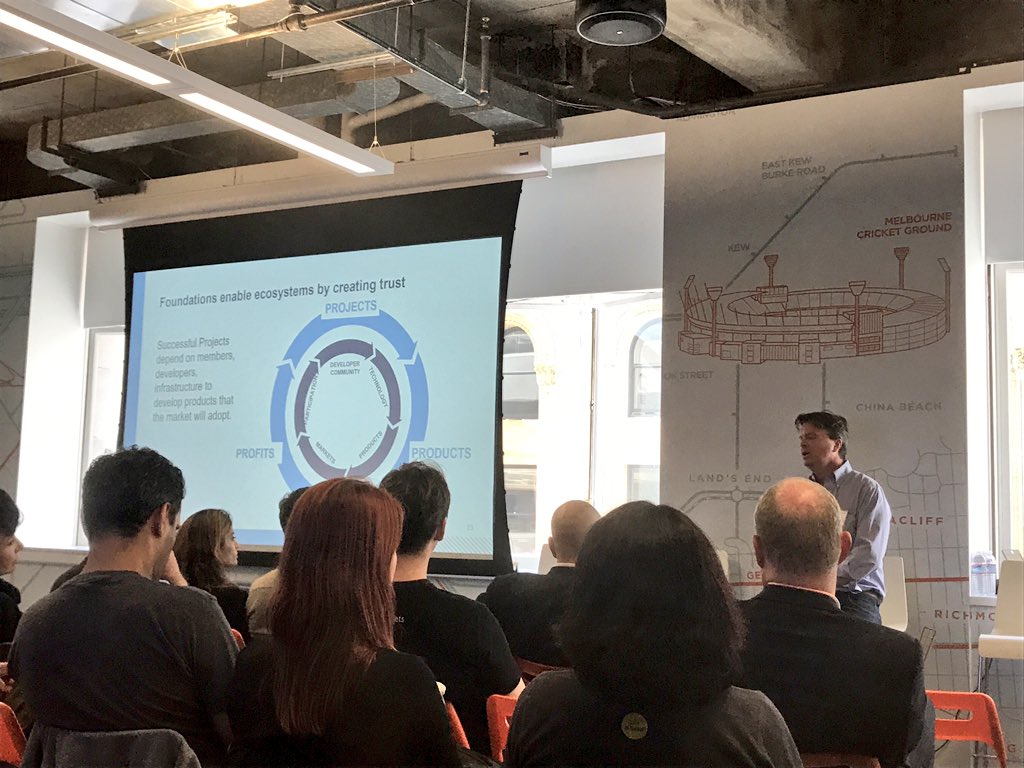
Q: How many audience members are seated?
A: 9